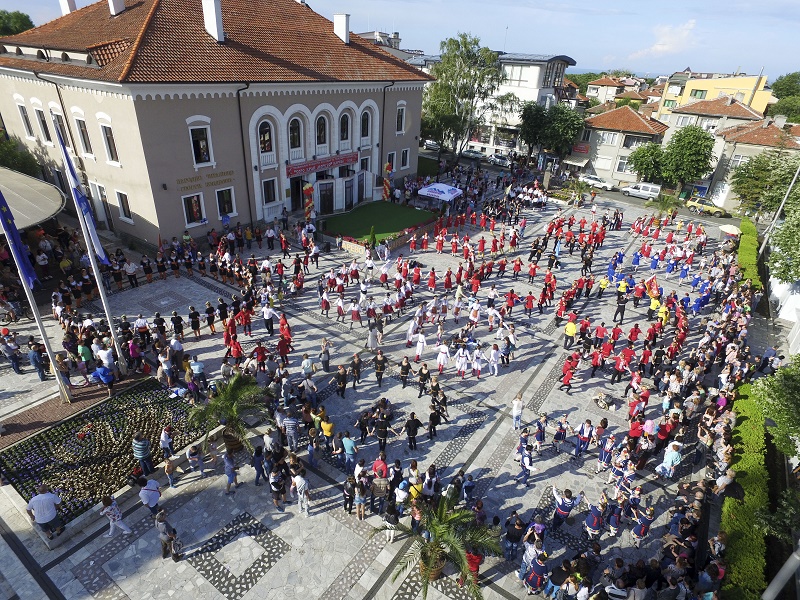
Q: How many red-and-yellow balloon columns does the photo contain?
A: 2